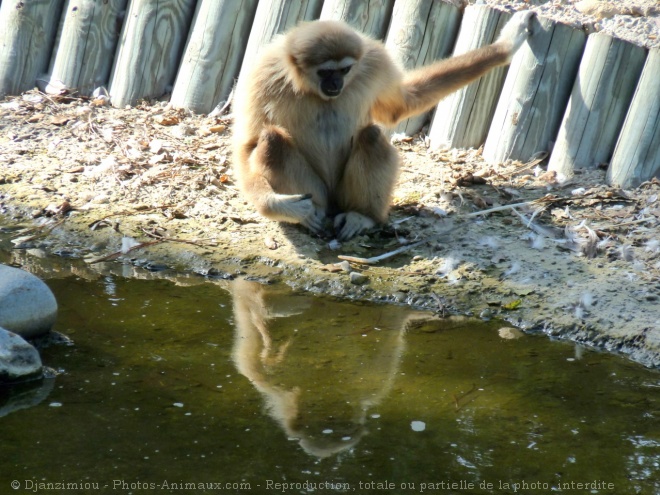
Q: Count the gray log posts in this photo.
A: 11